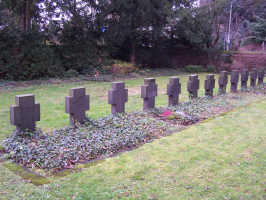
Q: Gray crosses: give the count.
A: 12